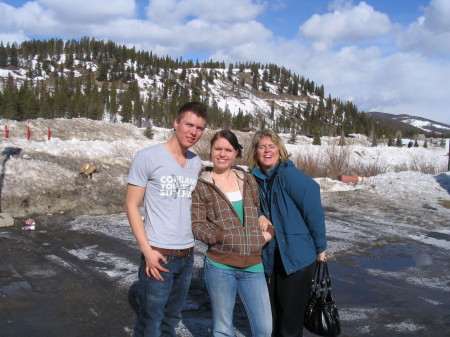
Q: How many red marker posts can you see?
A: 3